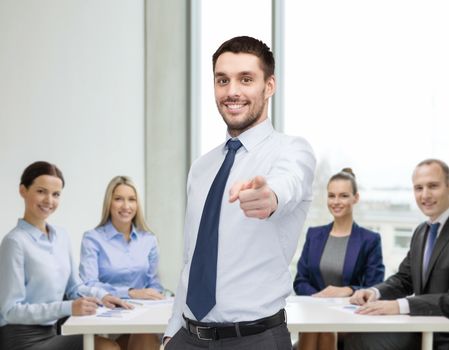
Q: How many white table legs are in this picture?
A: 2